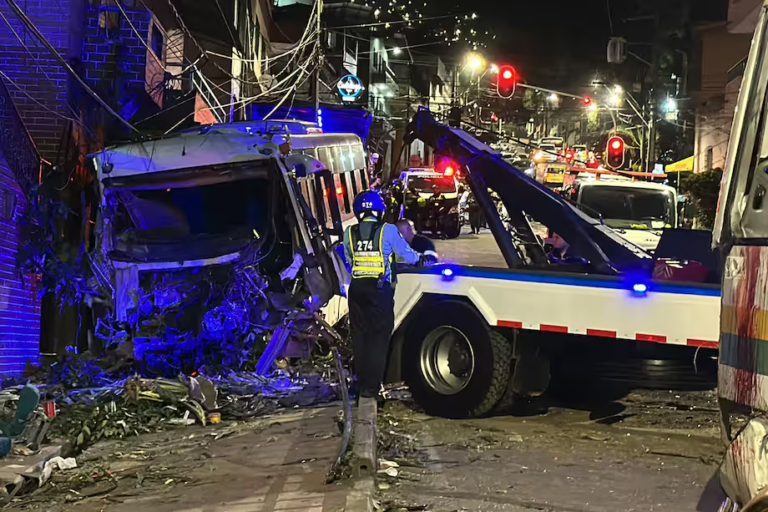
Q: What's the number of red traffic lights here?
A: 3